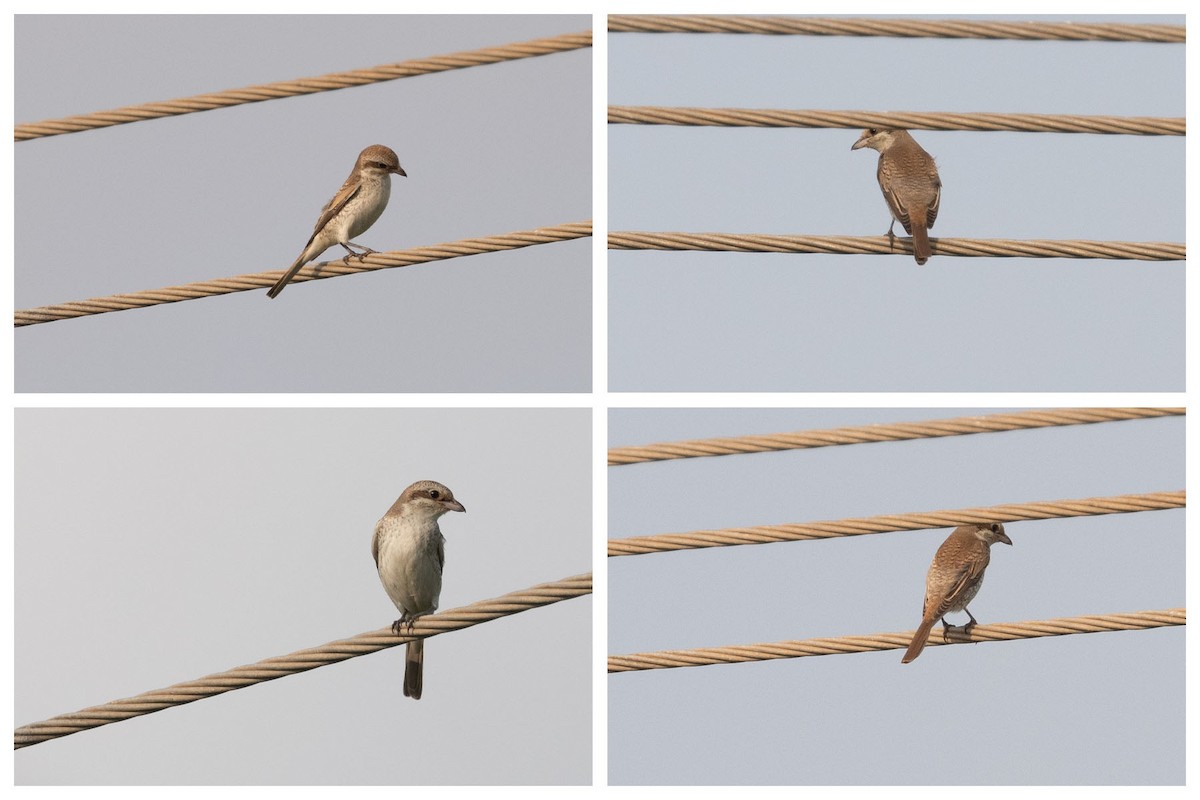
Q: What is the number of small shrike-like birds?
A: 4